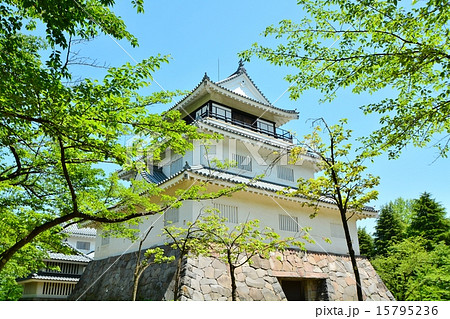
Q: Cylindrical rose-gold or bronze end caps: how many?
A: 0